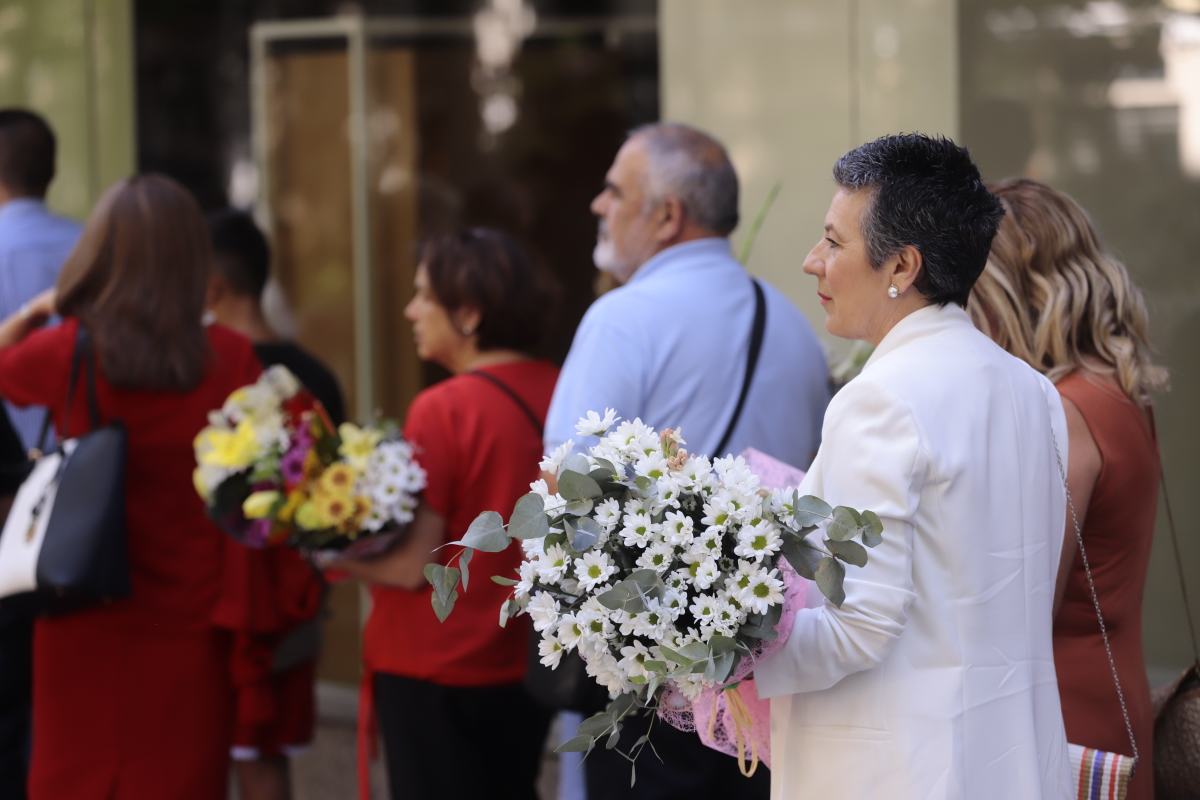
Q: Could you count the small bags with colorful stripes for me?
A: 1